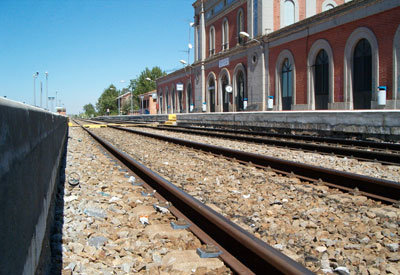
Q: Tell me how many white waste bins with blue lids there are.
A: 5